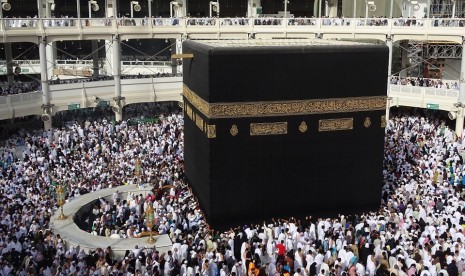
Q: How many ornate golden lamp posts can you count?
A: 3